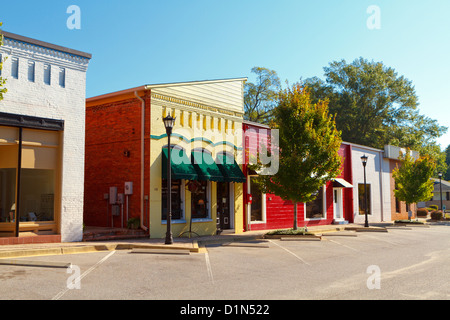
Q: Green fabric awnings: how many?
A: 3